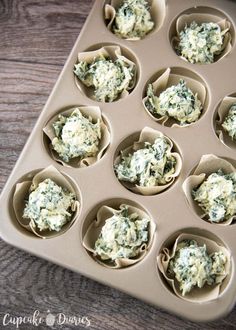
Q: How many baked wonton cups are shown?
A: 11